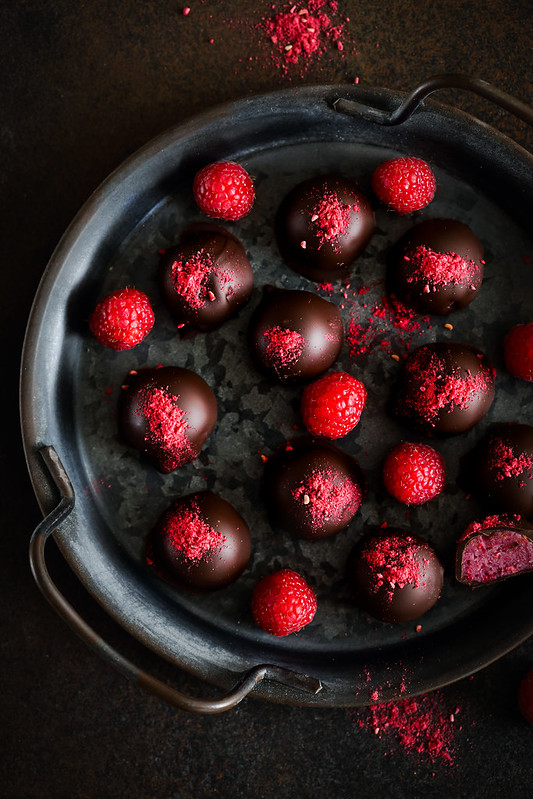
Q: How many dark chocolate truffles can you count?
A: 11